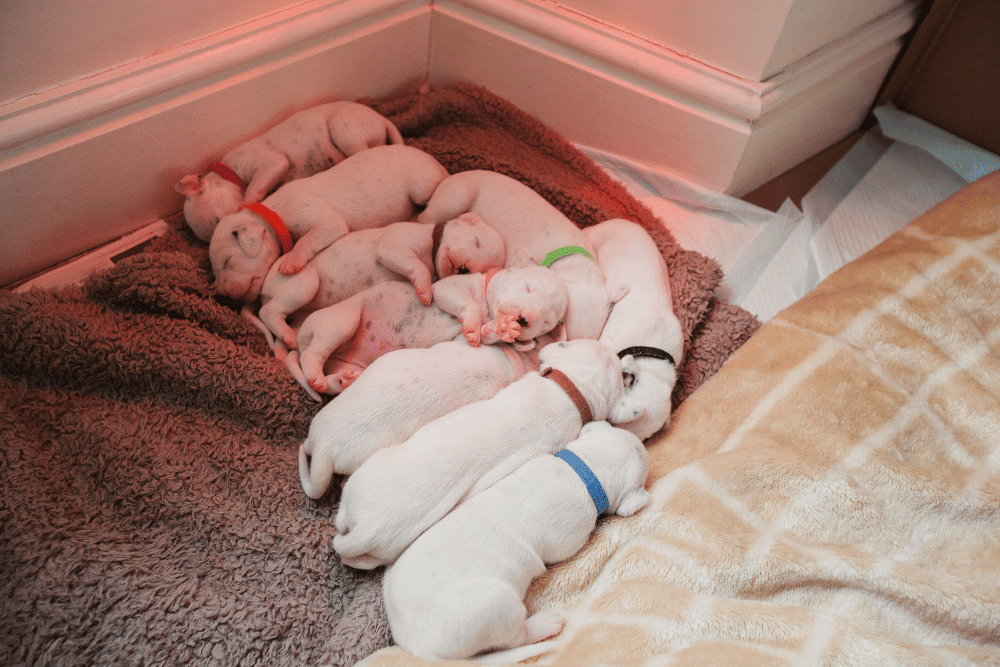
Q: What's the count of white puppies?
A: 9